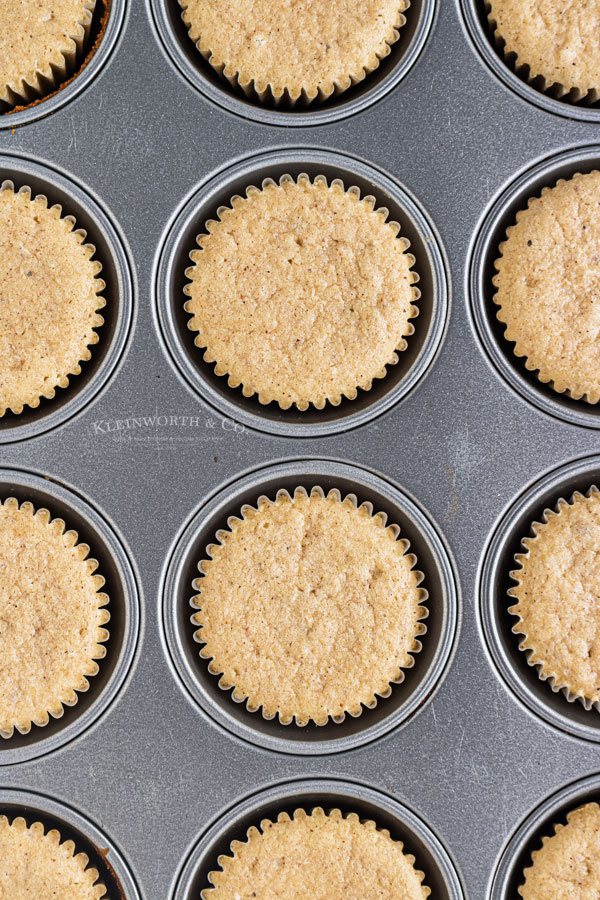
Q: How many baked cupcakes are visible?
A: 12